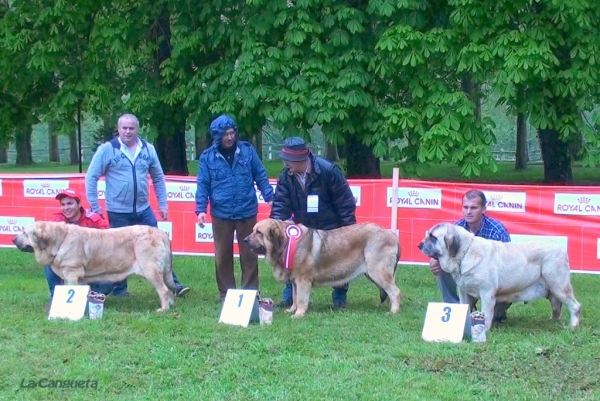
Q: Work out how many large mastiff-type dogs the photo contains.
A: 3